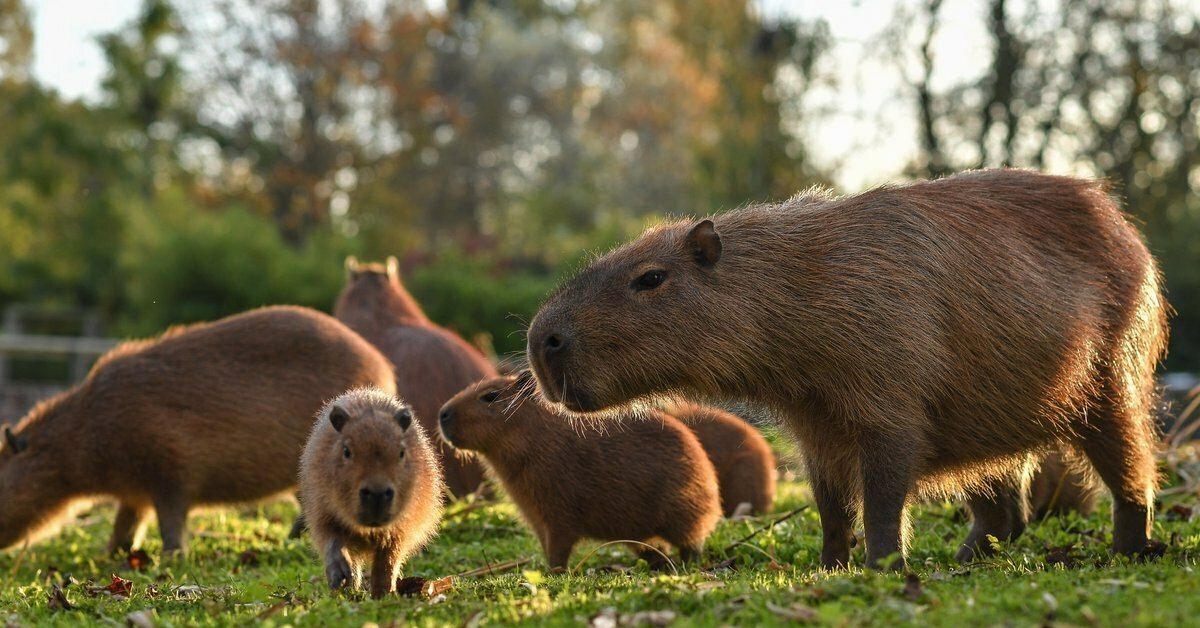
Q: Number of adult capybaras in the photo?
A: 3